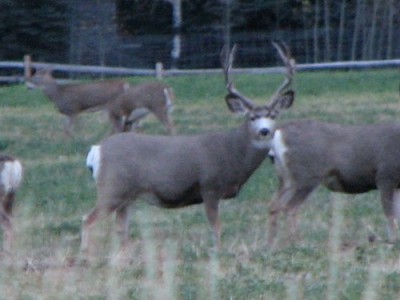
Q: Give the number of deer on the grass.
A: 5